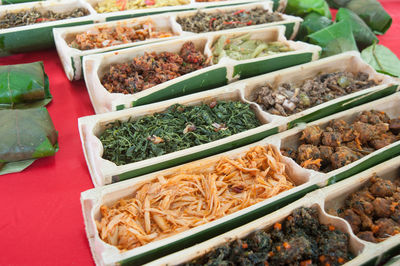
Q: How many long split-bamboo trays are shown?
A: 6